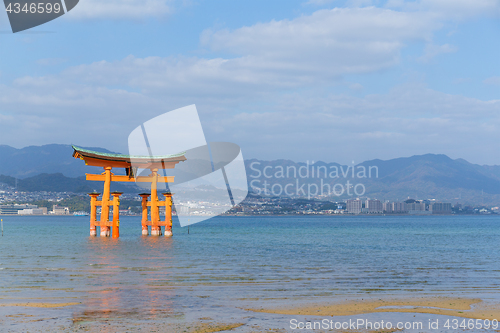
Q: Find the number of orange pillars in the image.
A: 6